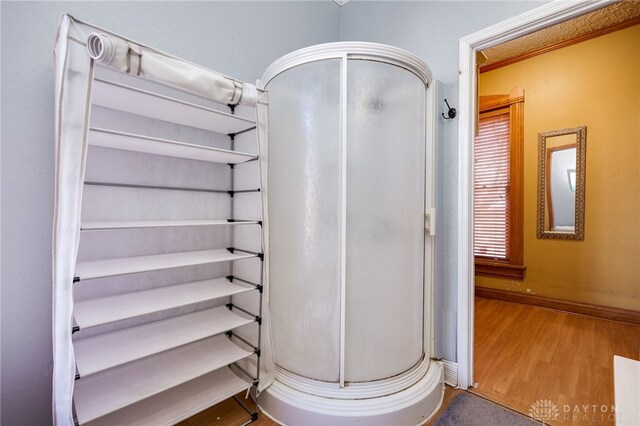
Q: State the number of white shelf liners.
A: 8